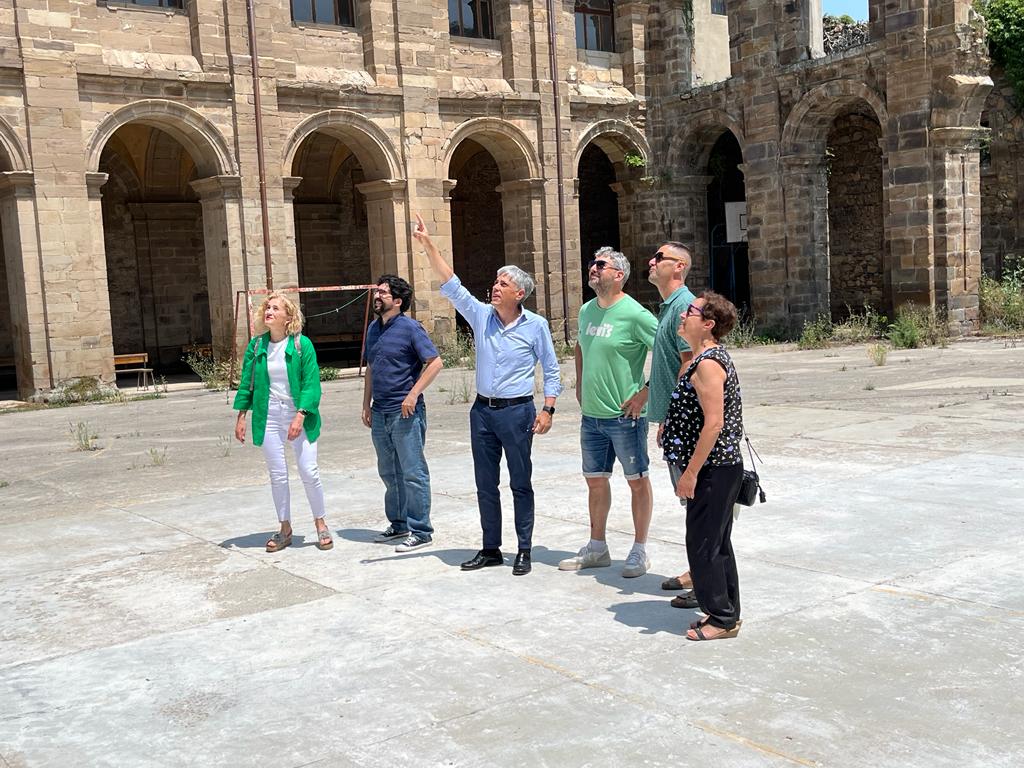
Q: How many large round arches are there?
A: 7